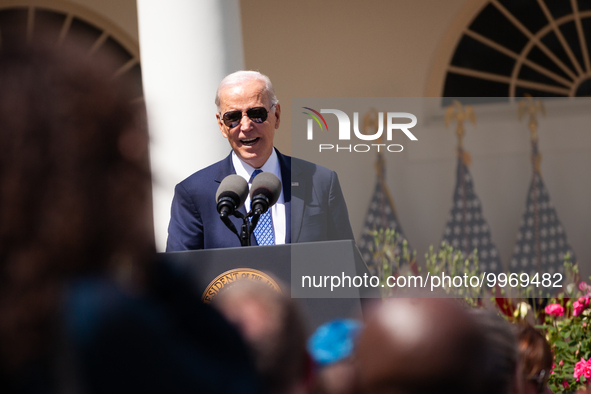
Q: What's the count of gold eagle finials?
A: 3